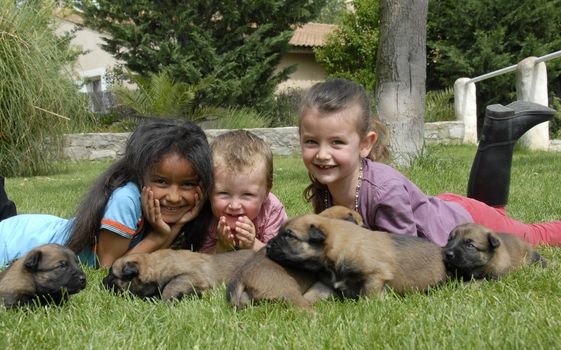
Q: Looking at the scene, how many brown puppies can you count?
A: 6